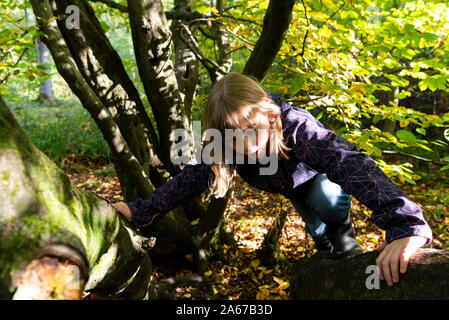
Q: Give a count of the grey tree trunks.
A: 1